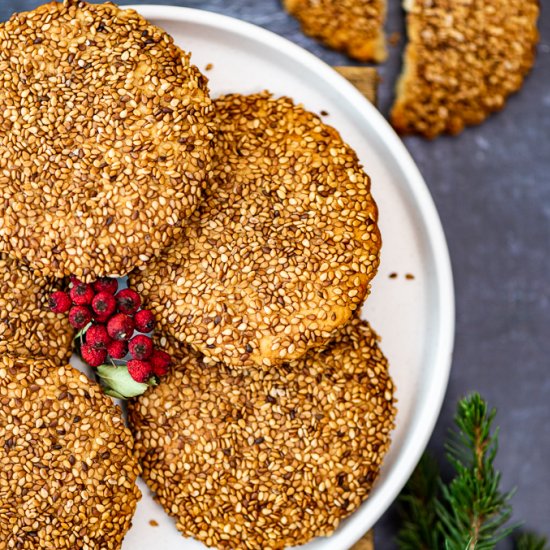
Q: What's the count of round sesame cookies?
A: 5